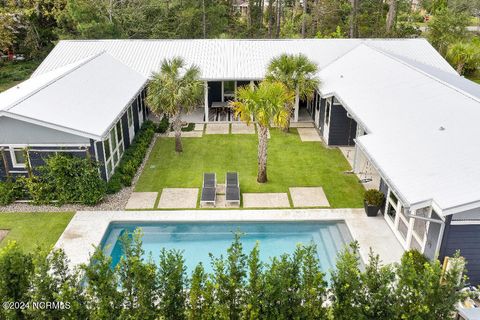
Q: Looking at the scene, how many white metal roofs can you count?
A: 3